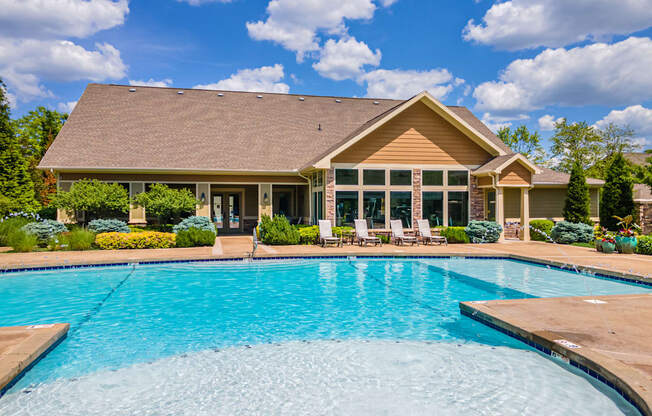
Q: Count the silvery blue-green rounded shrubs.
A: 5